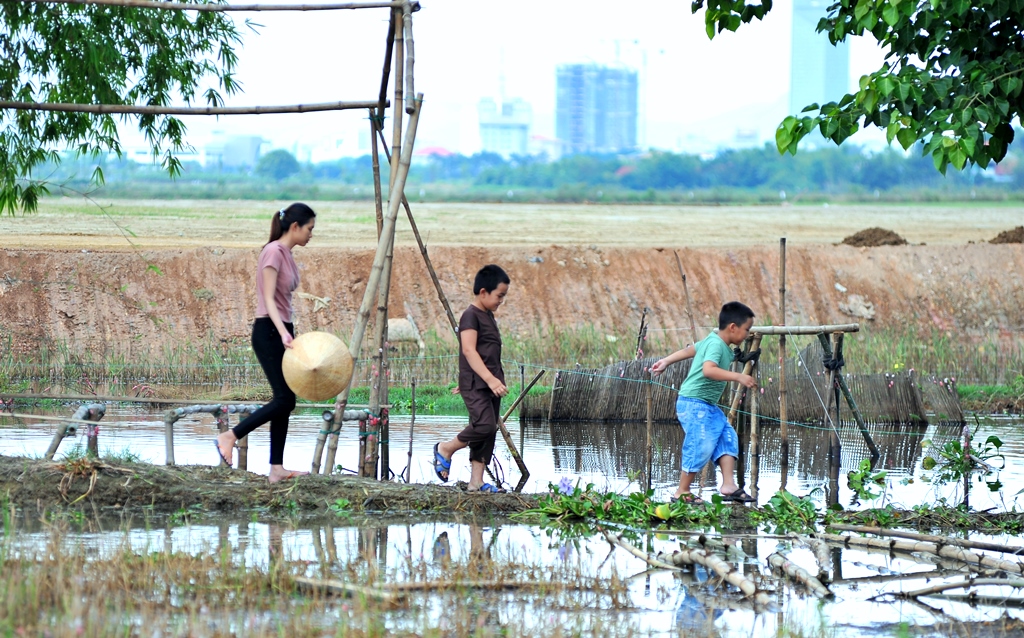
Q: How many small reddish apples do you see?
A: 0